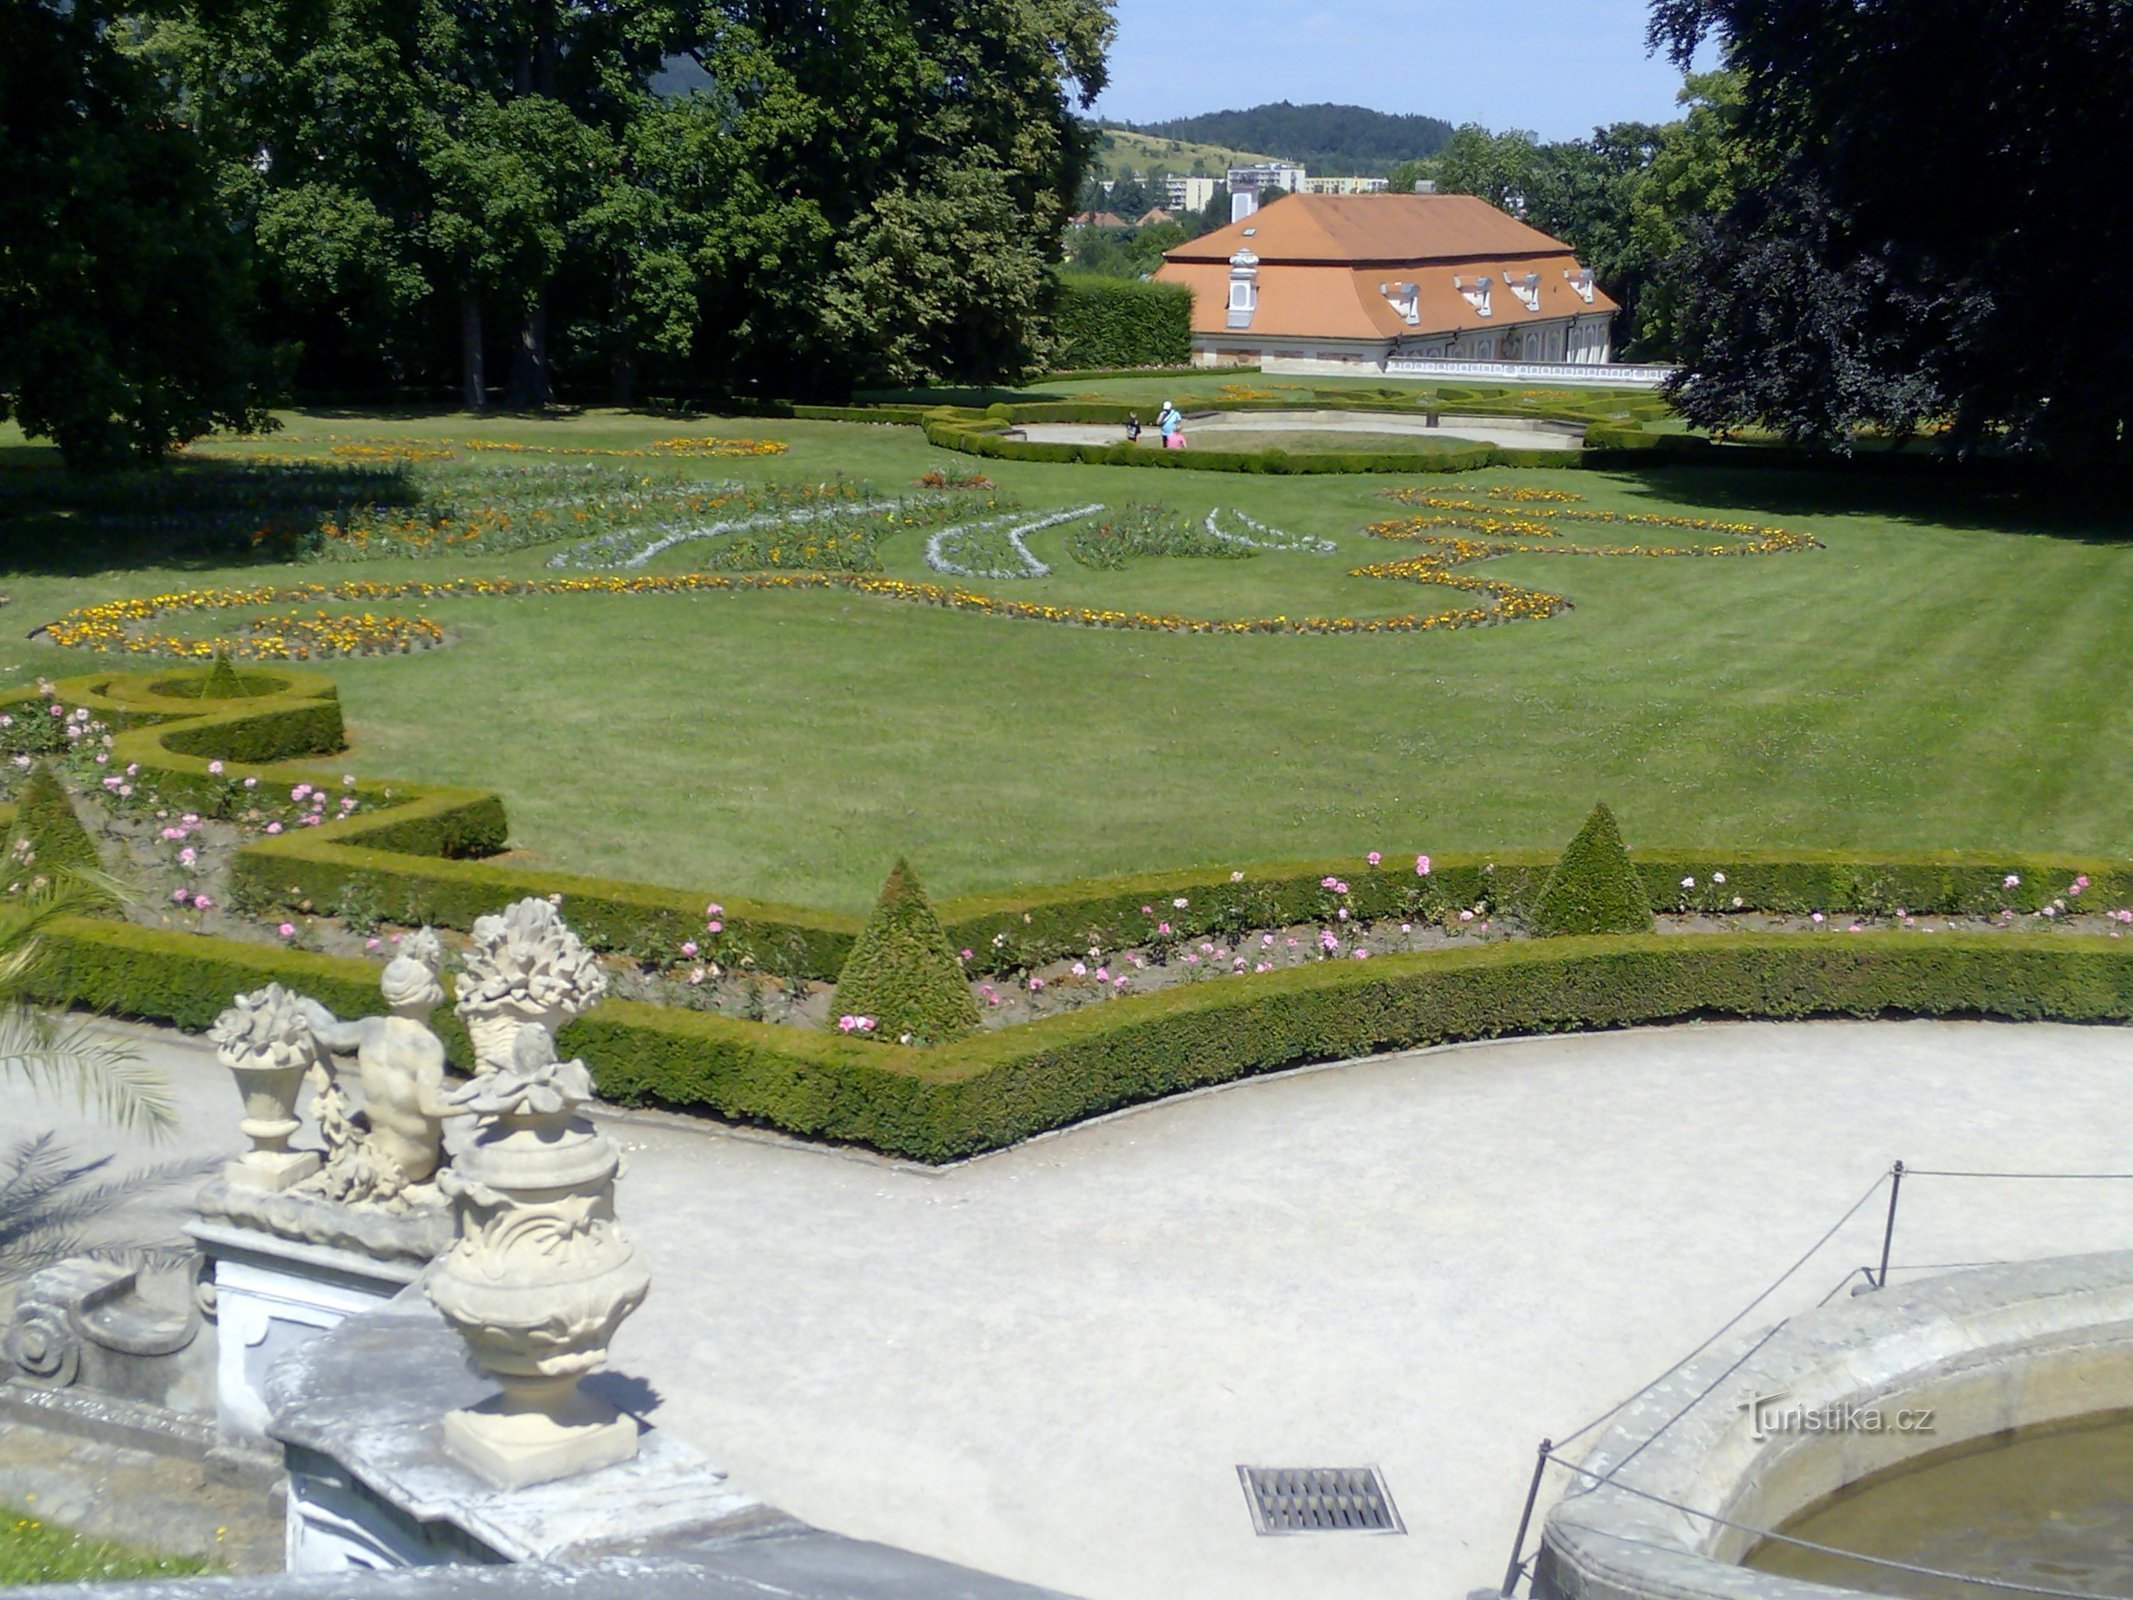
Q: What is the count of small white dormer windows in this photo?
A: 4